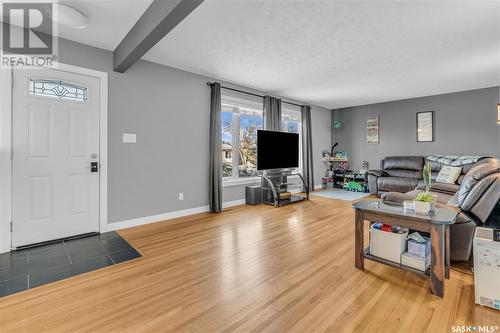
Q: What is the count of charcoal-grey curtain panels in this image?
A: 3